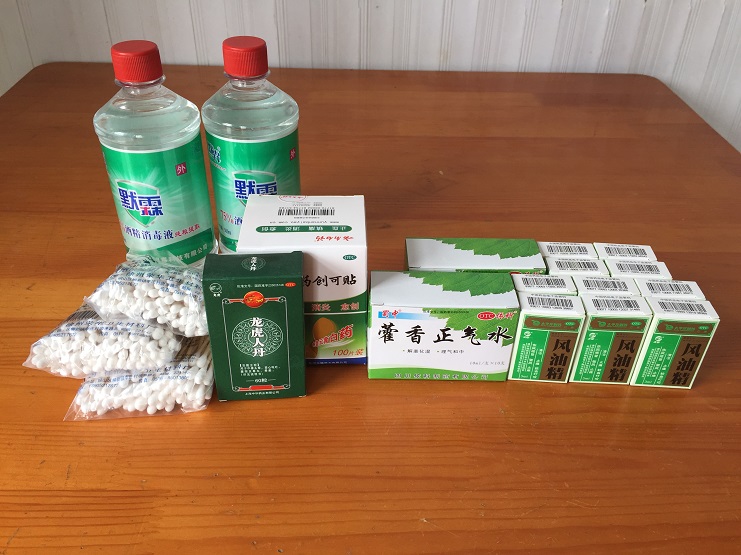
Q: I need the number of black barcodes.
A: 11